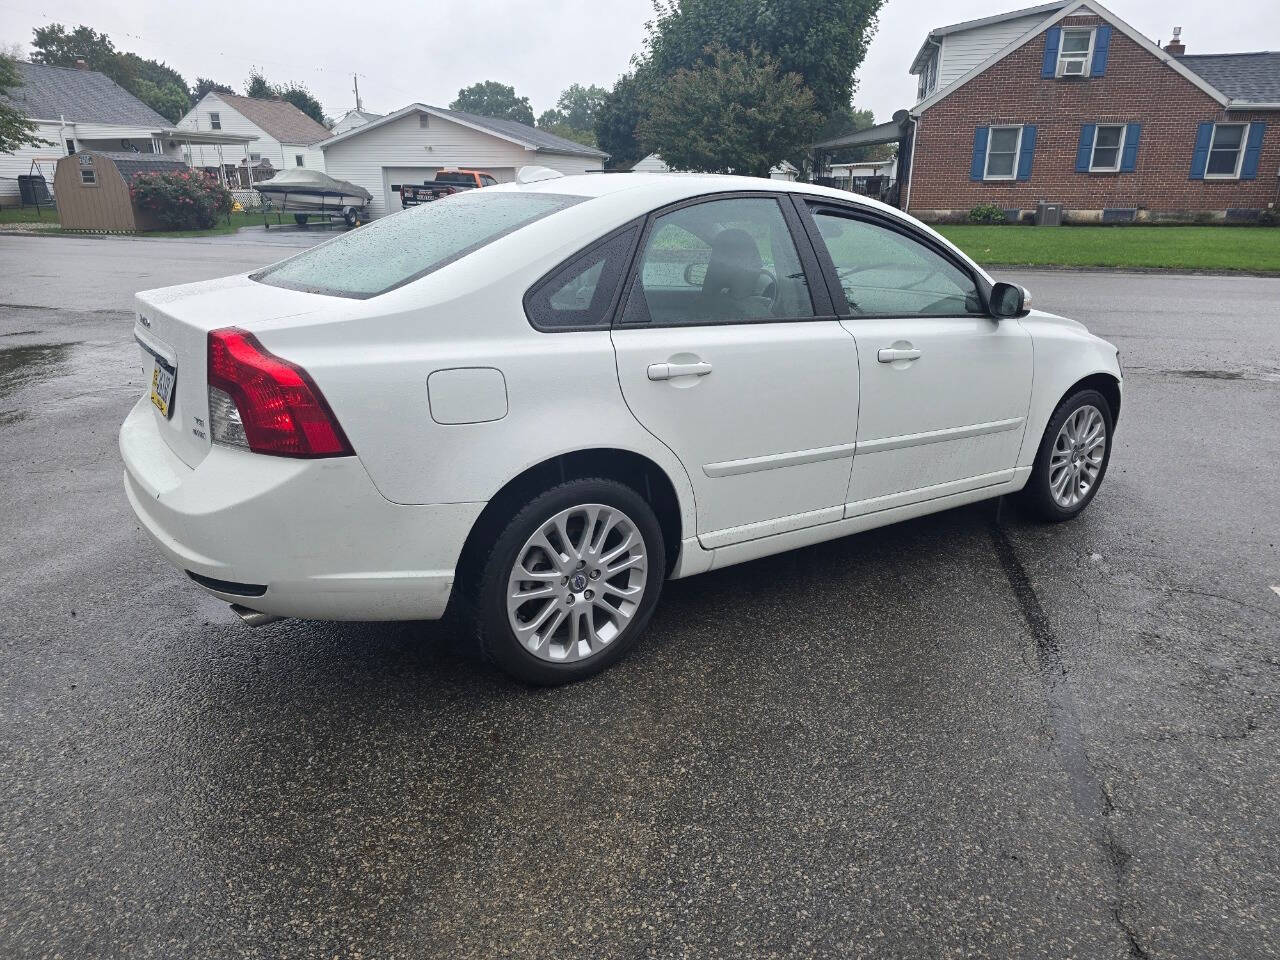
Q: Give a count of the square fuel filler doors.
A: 1